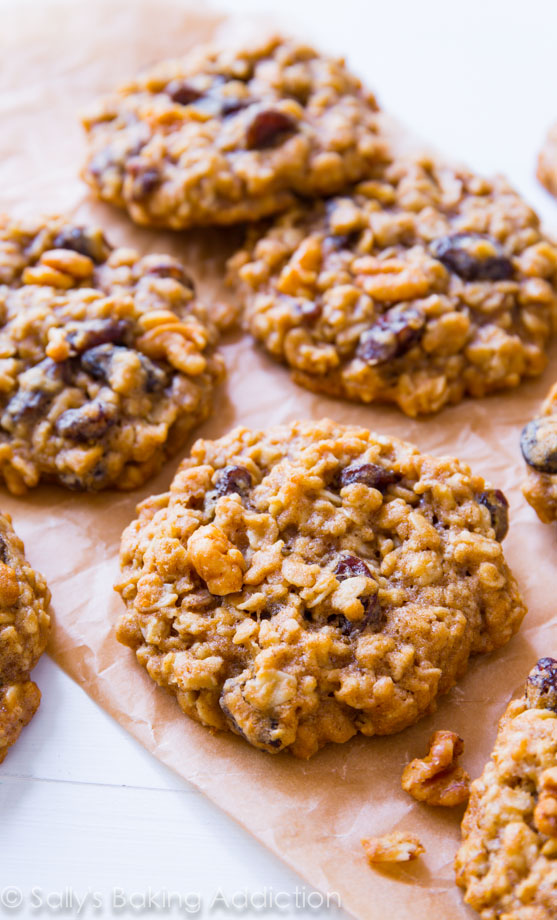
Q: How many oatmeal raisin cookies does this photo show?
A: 8